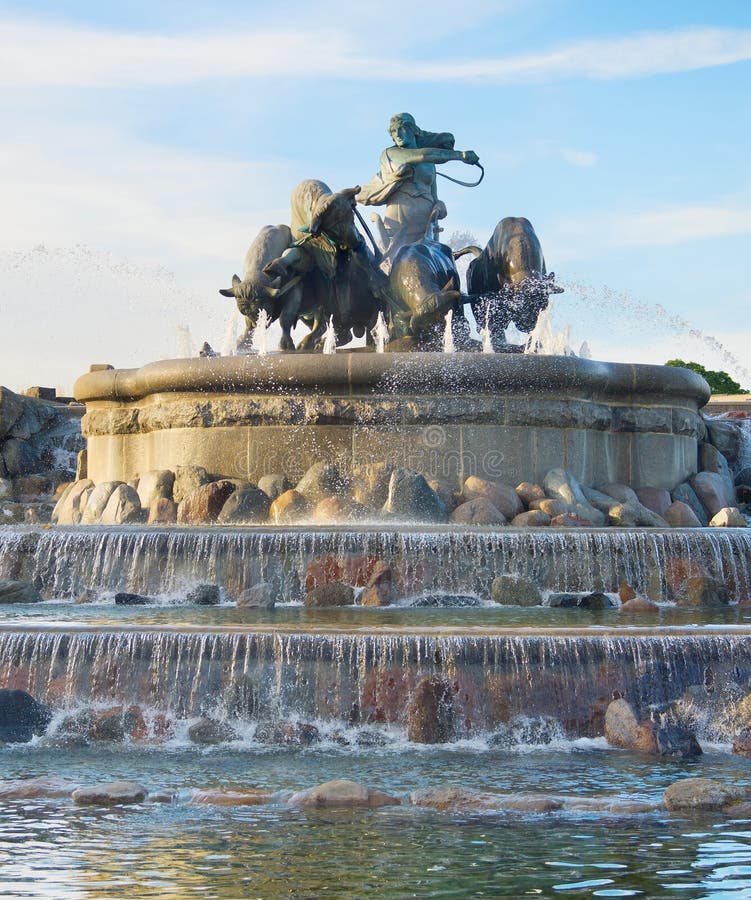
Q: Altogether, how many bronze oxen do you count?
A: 4